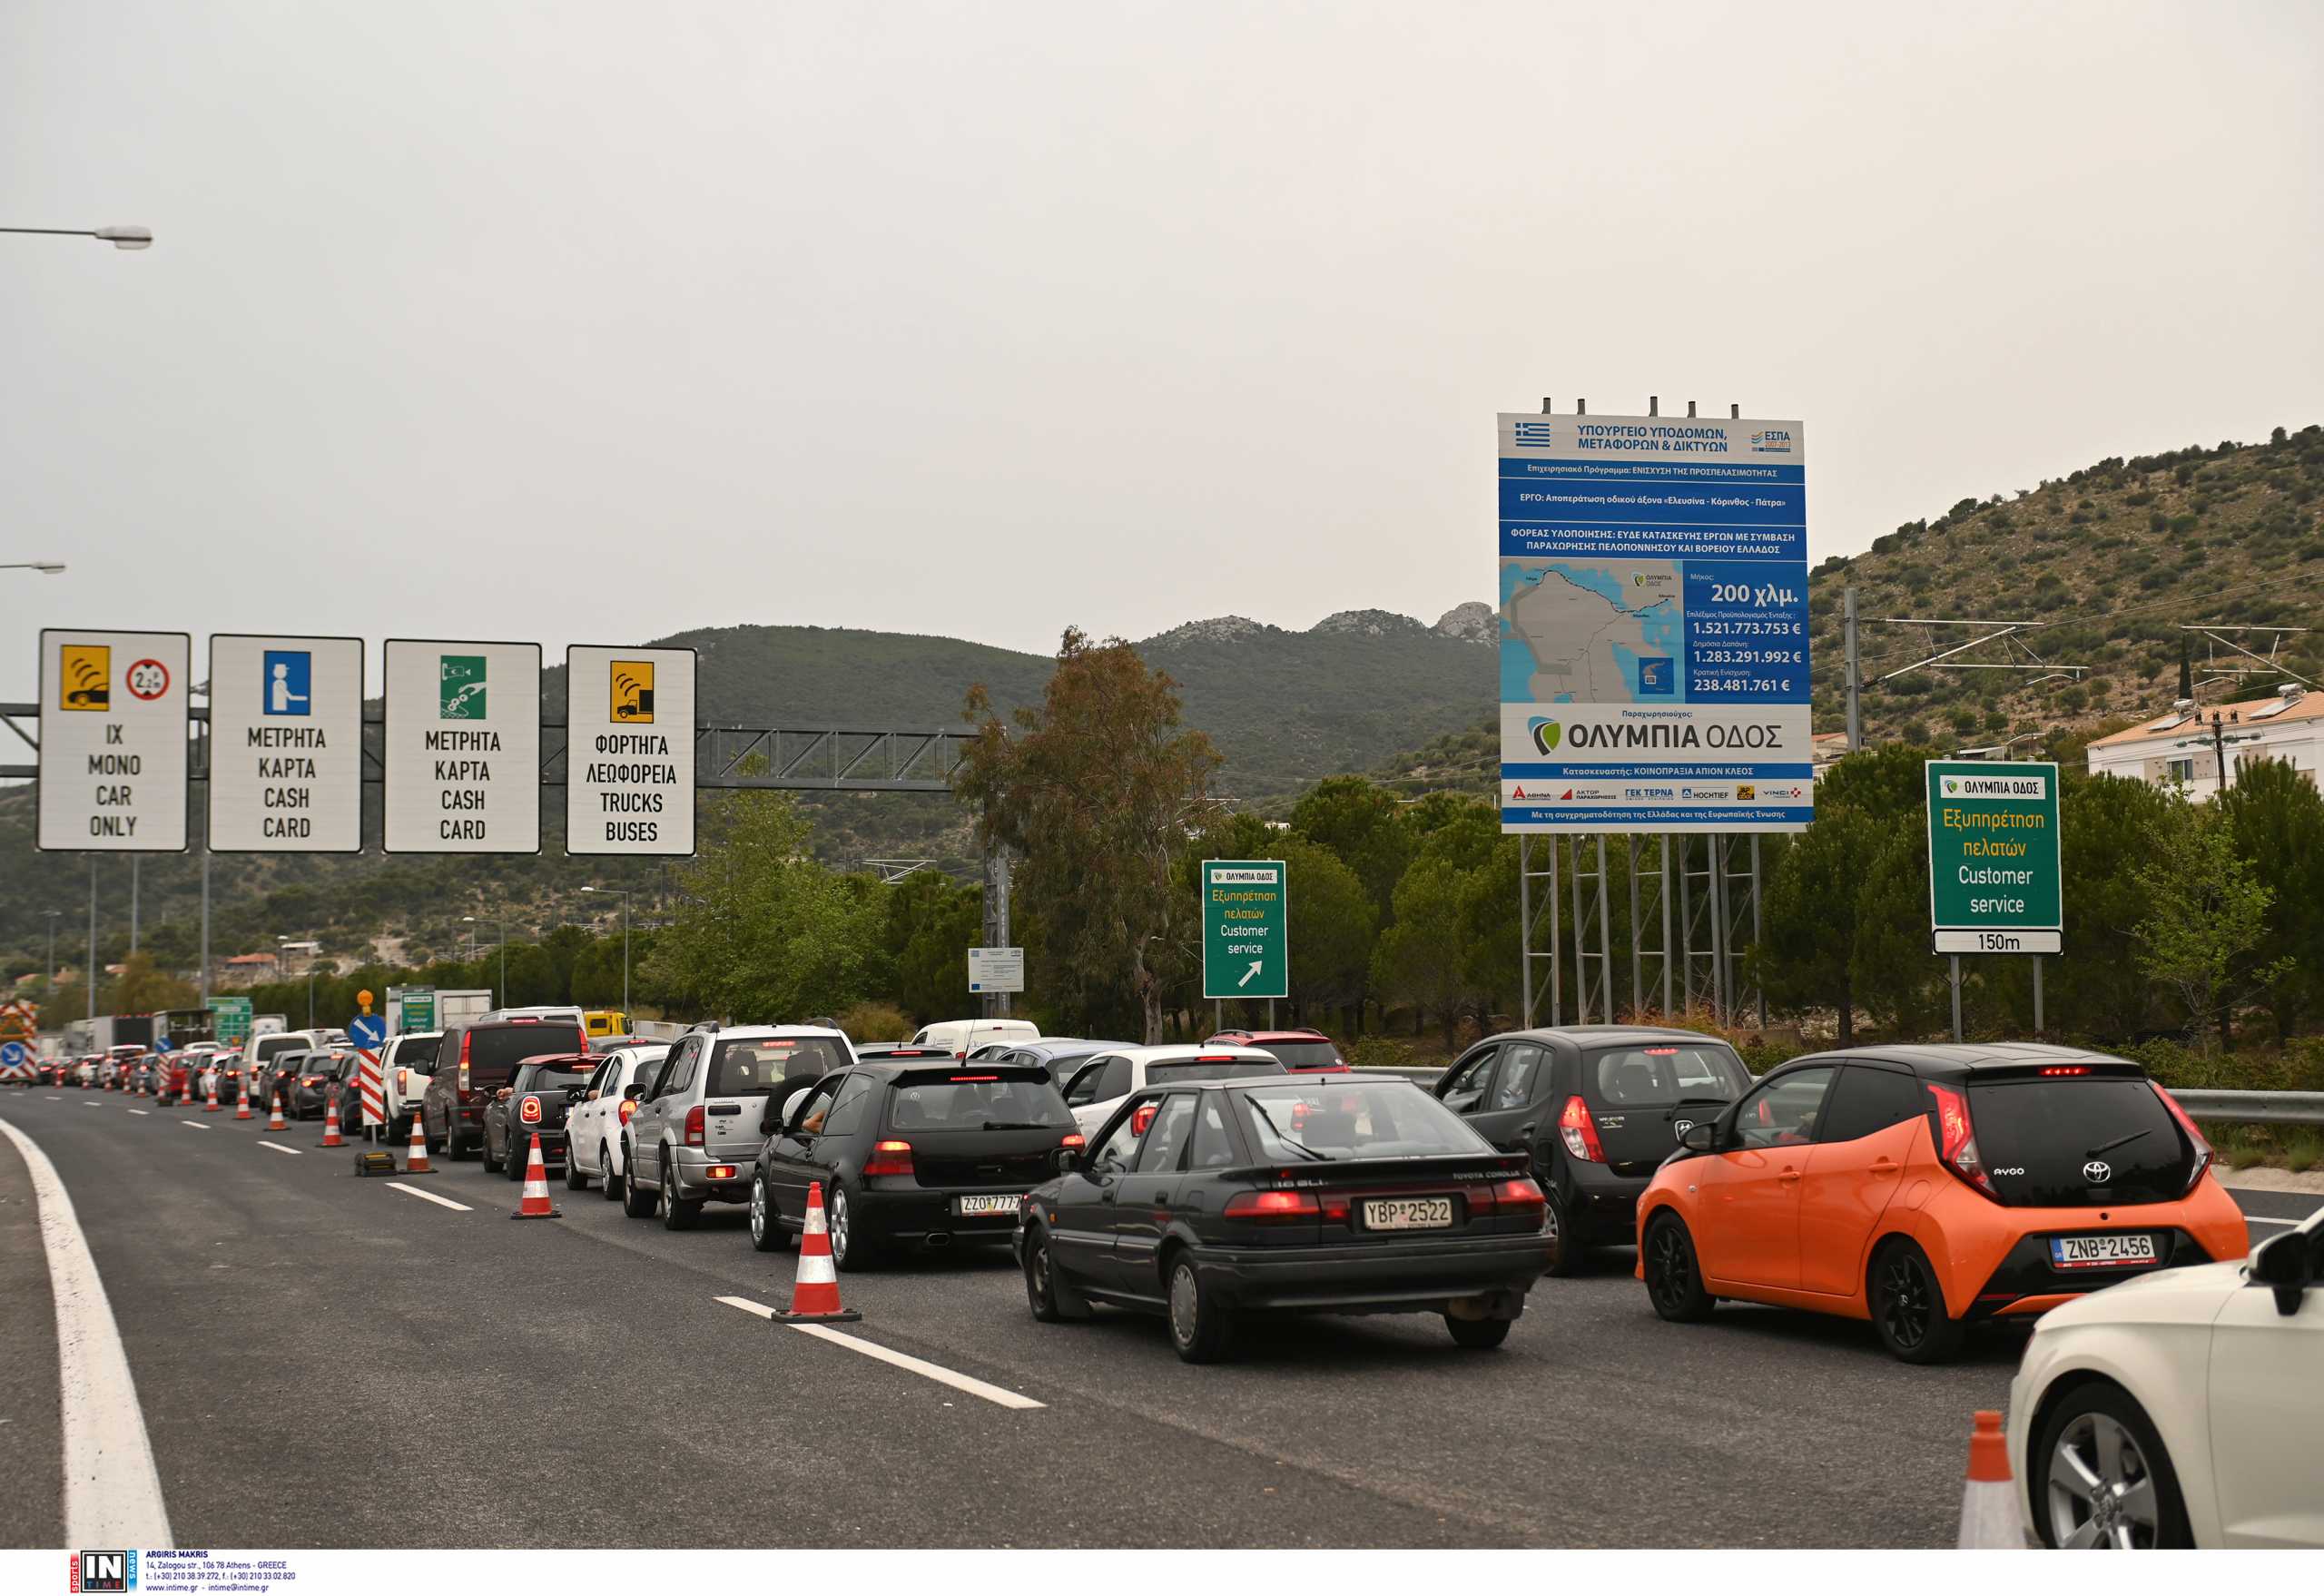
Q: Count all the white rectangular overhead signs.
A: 4